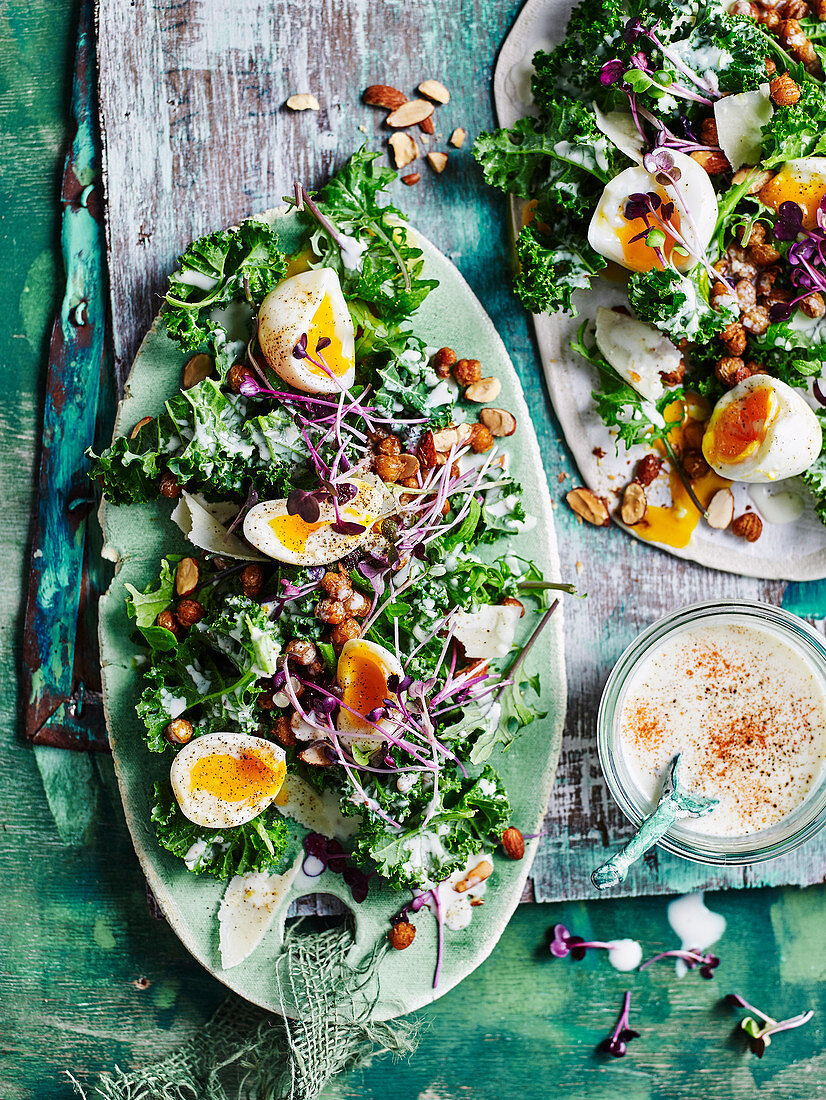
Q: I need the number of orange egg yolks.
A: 7